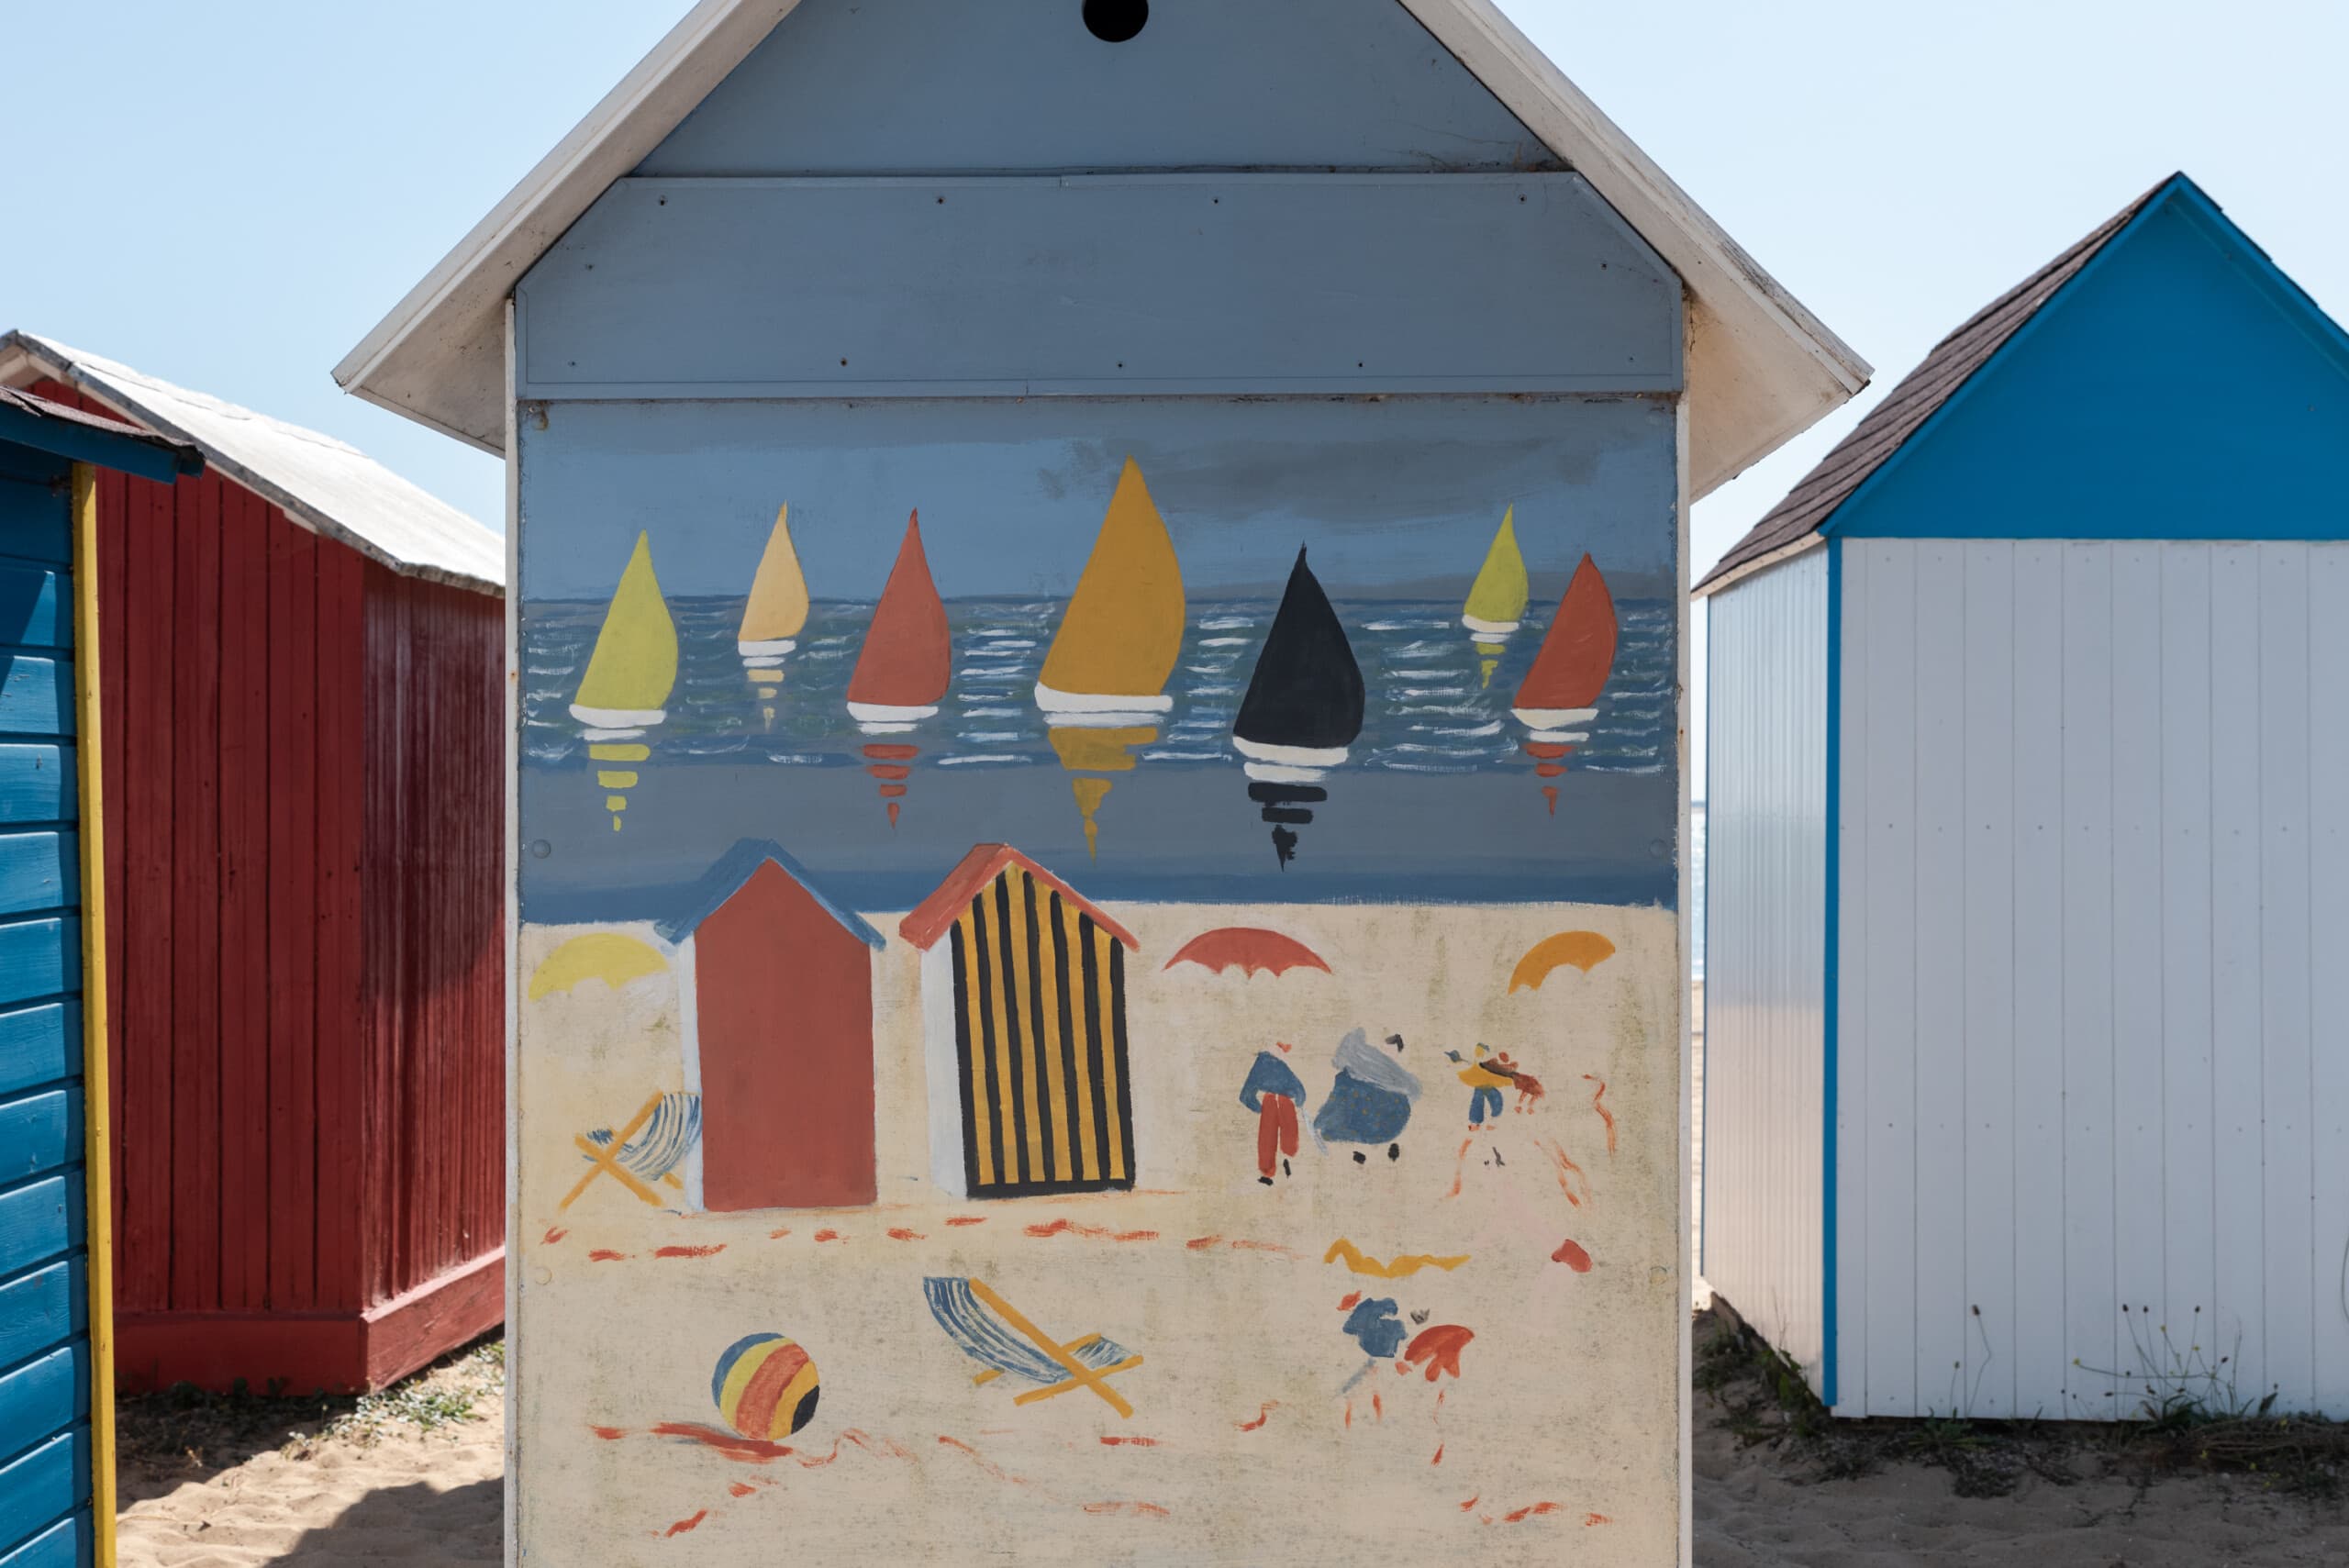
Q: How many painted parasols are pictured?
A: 3